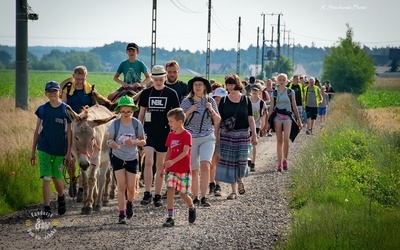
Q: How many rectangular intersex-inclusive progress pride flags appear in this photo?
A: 0